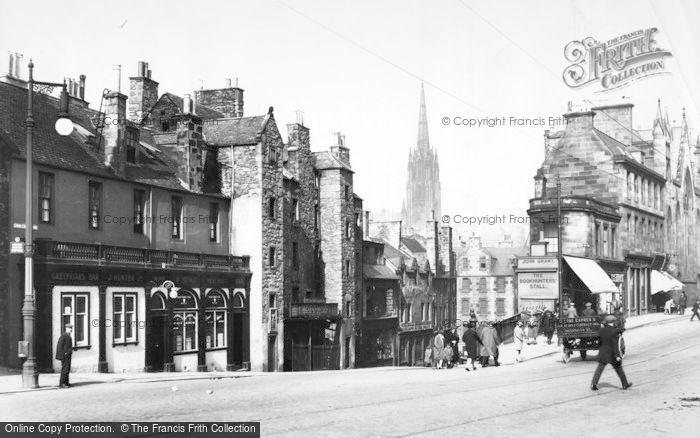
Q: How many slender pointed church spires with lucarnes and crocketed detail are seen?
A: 1